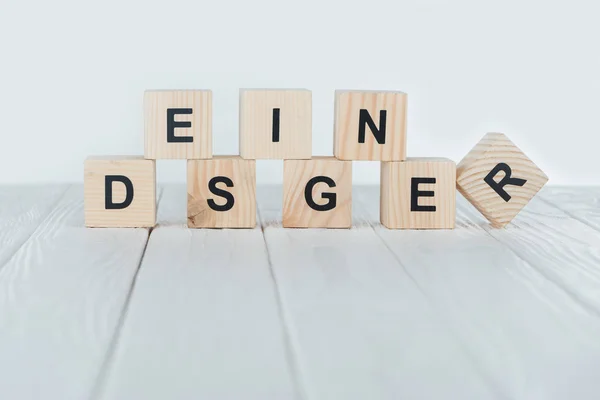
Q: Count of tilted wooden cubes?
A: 1